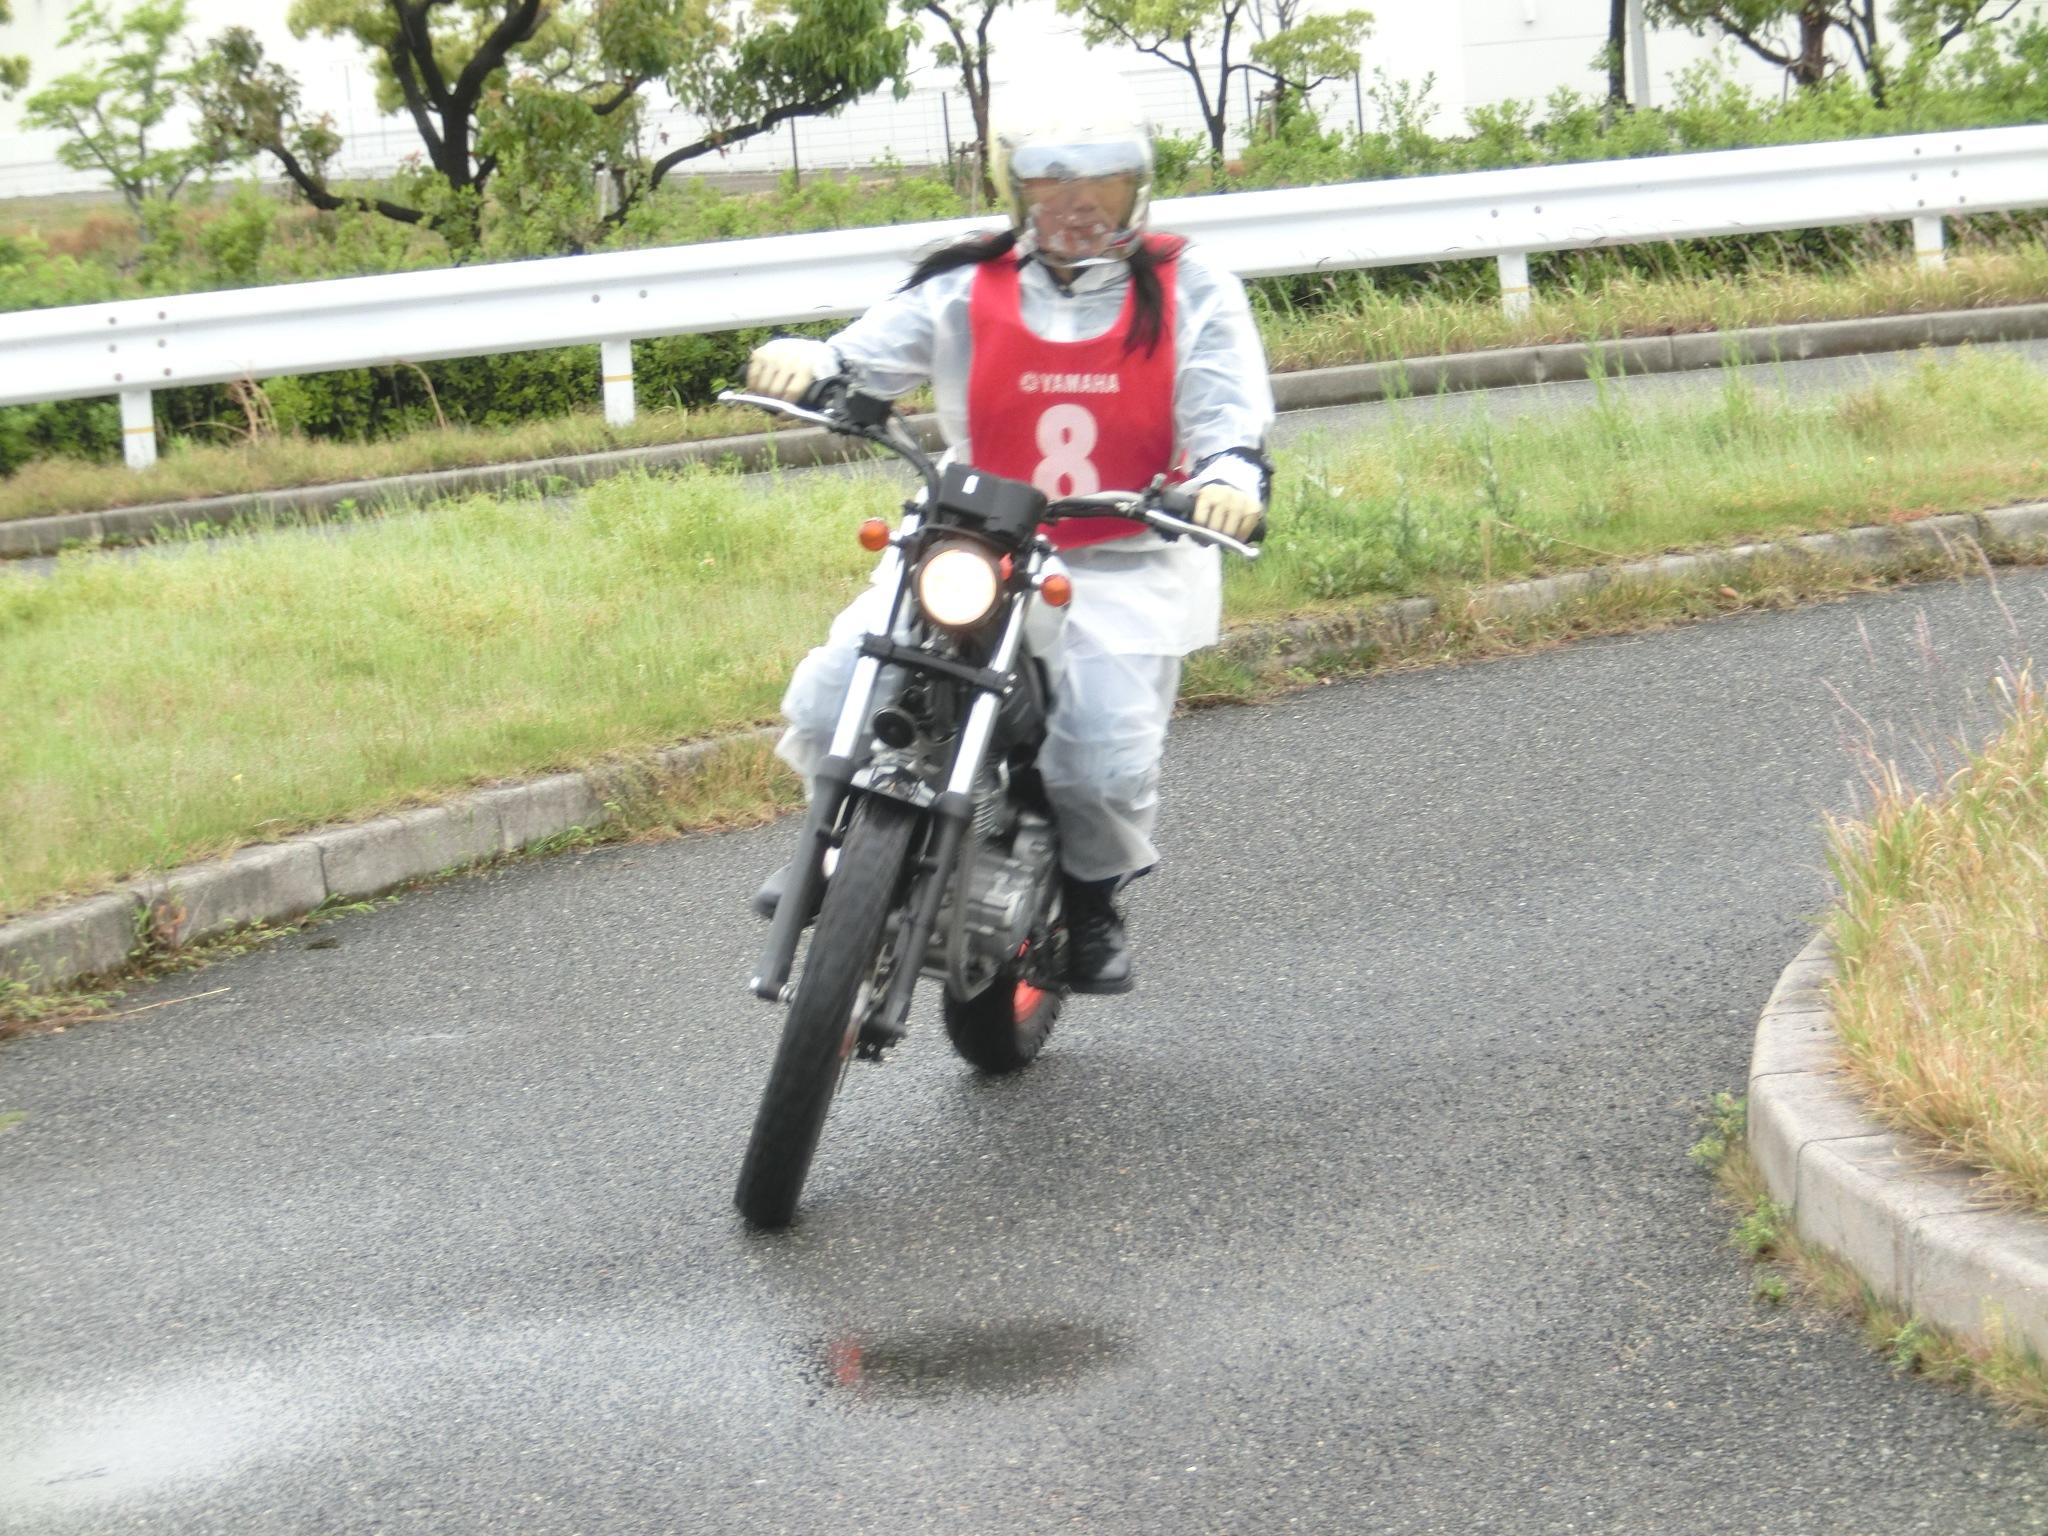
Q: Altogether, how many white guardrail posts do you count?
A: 4